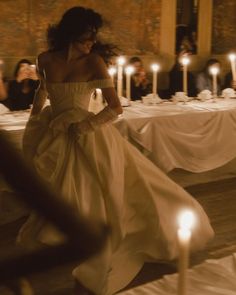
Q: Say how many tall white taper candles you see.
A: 8